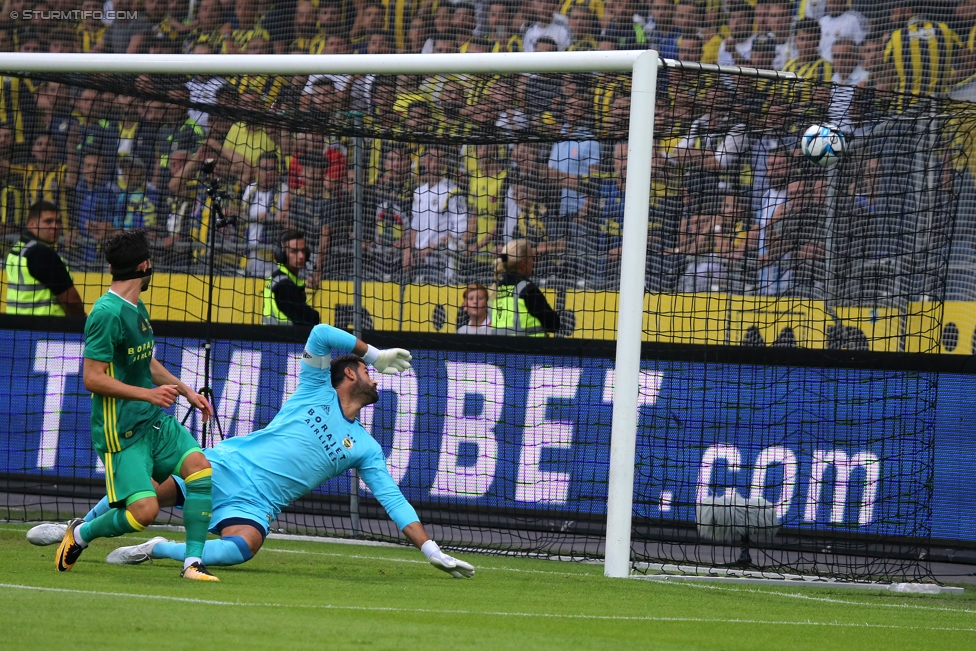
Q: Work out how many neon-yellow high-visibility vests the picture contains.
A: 3